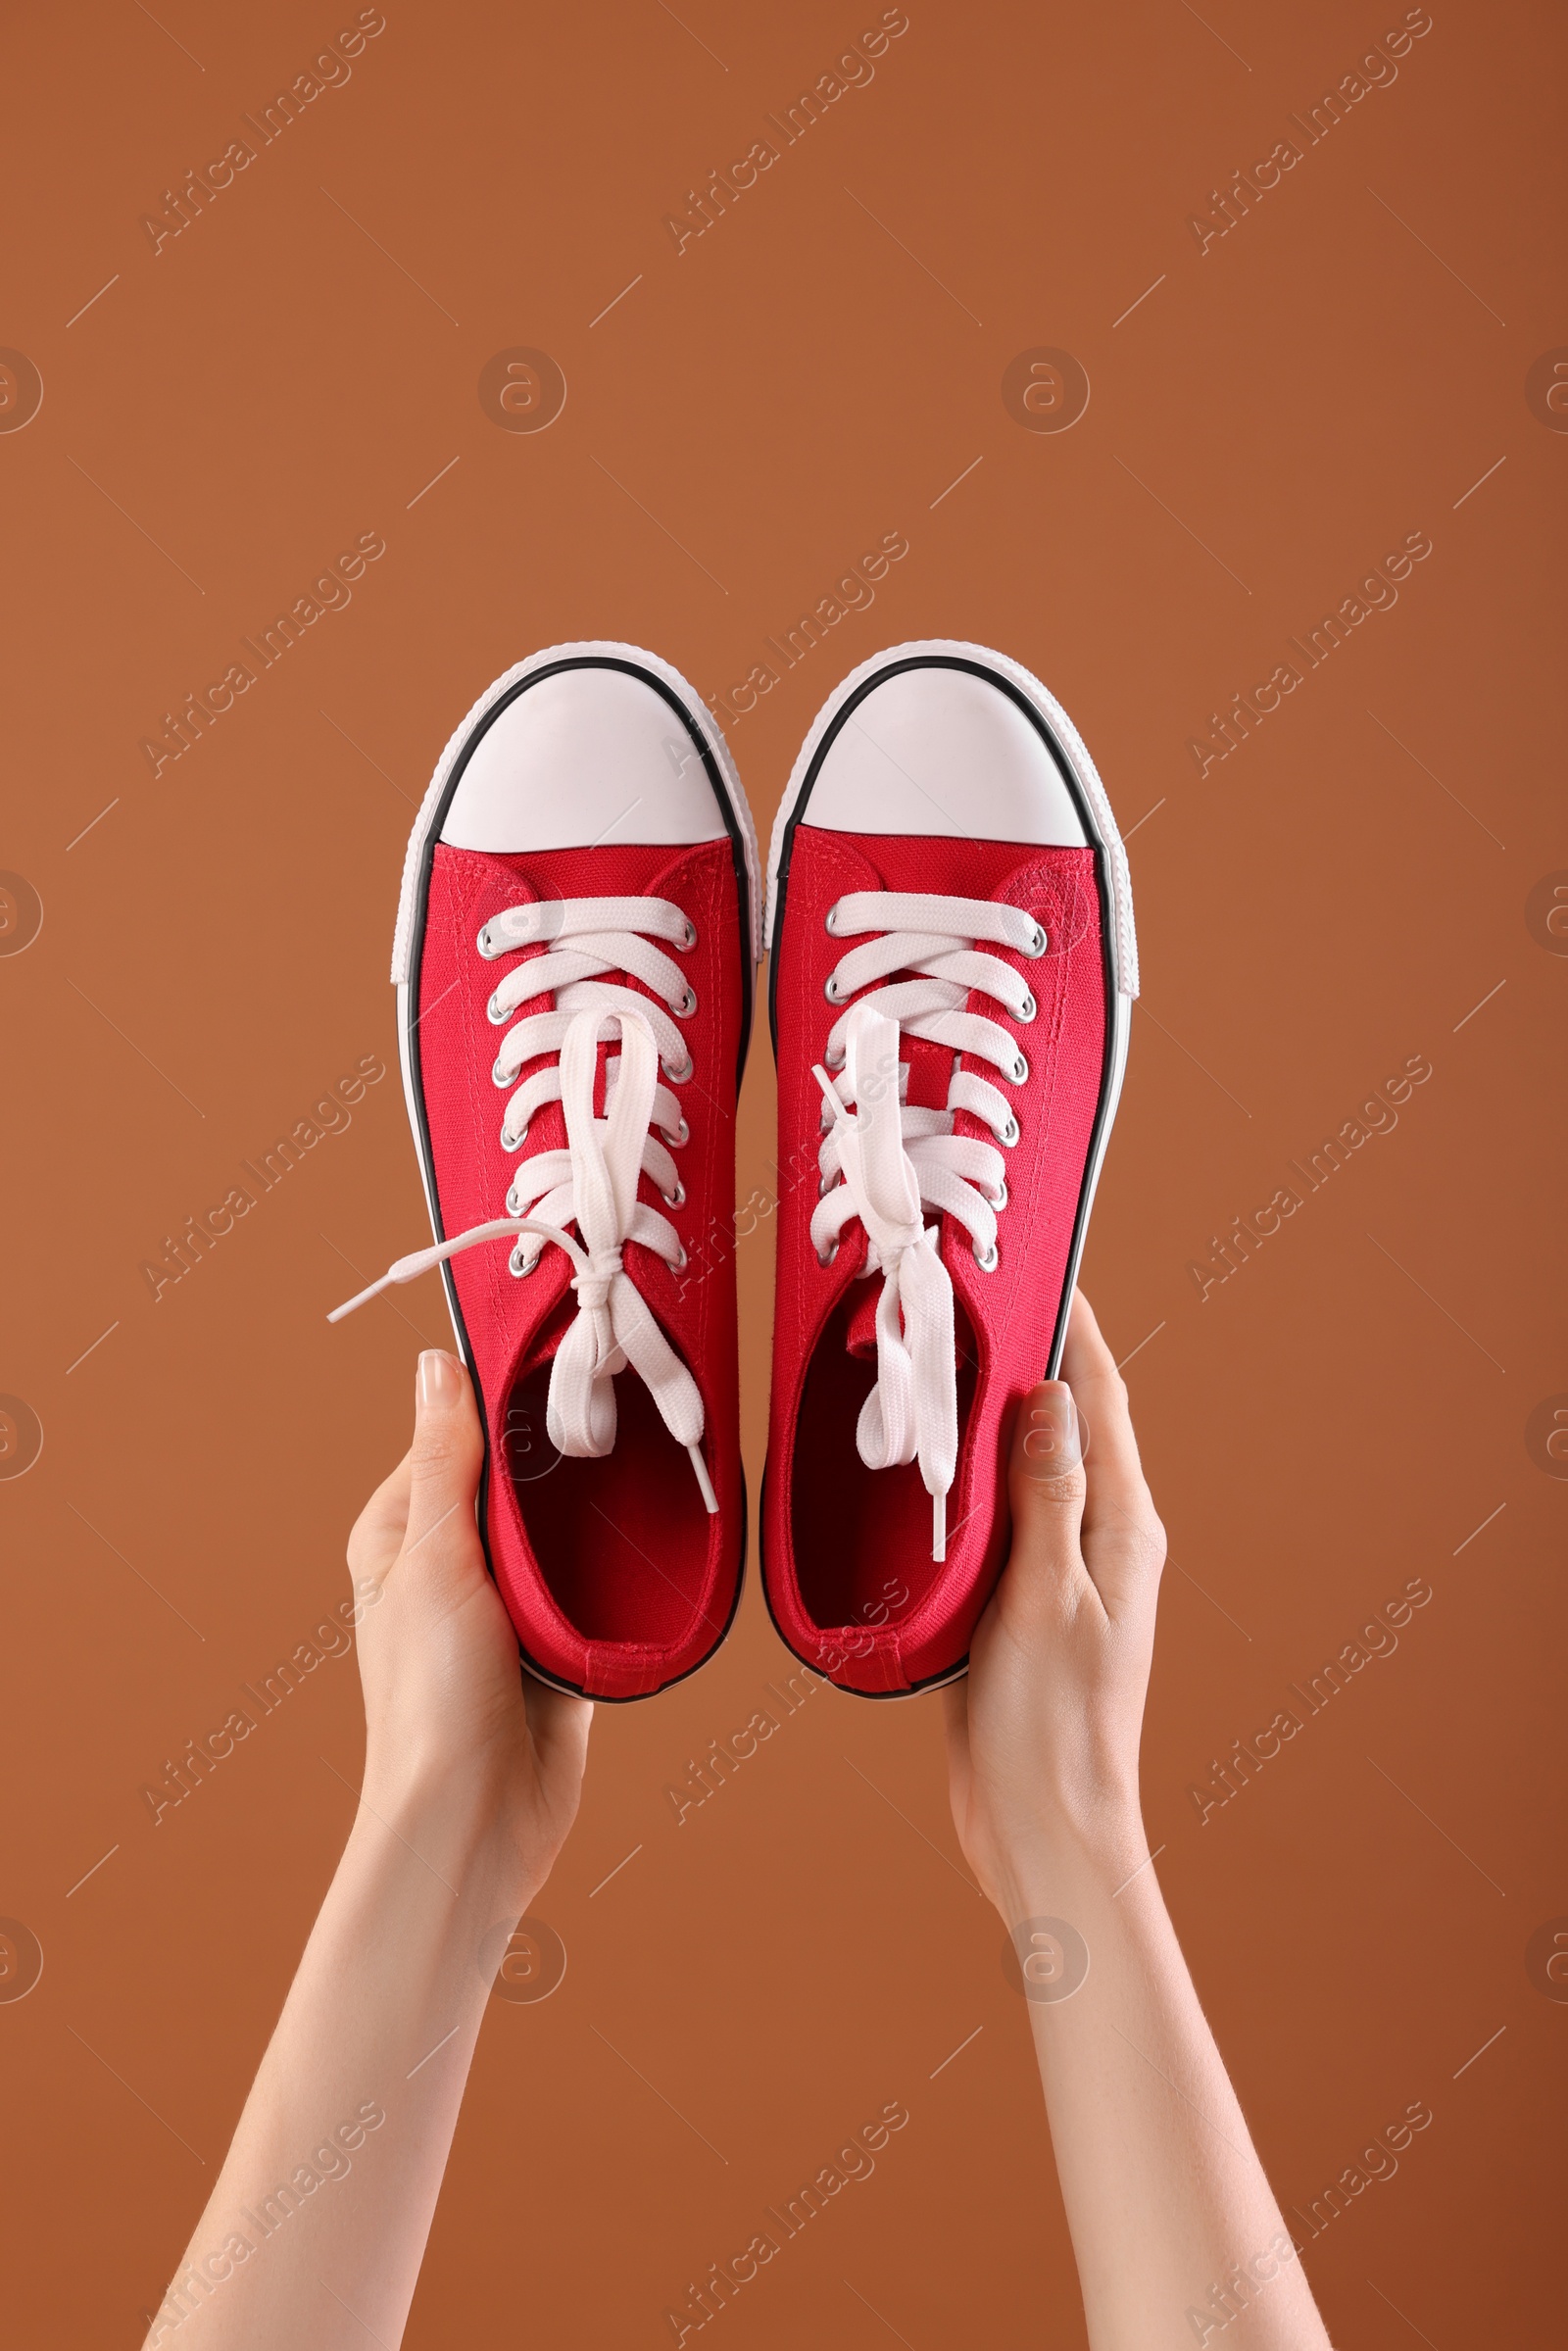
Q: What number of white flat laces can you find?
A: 2